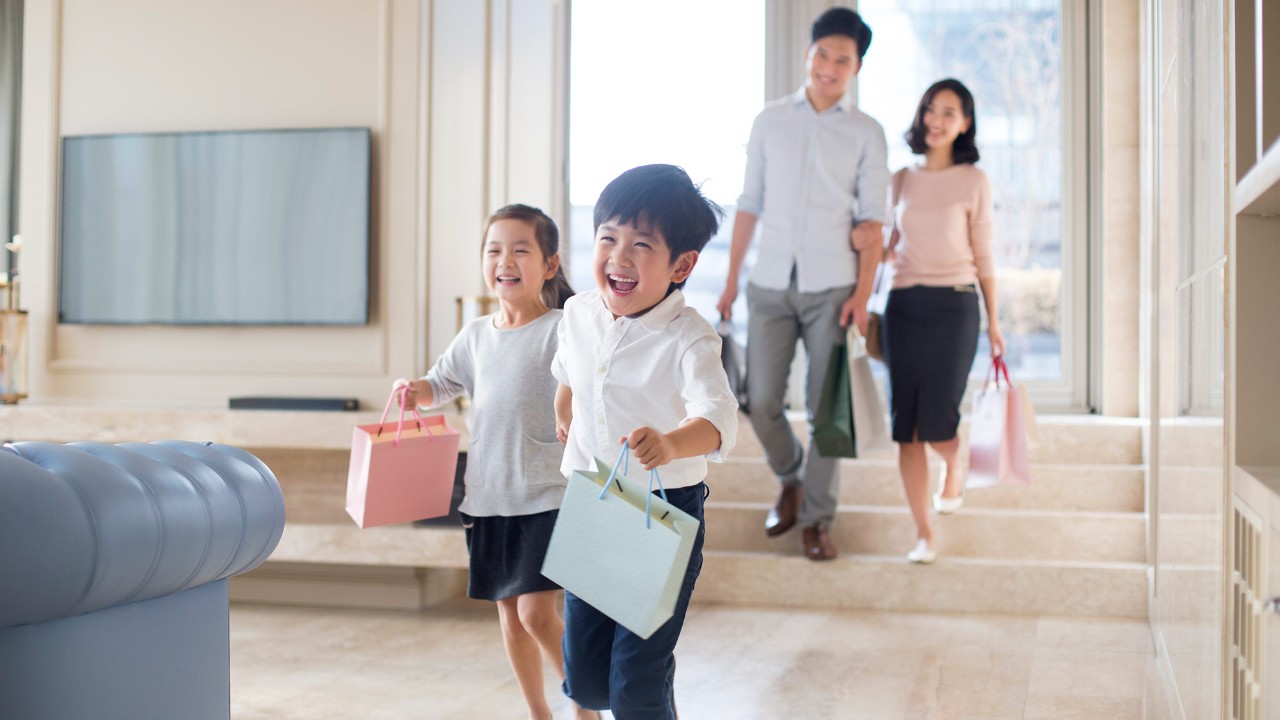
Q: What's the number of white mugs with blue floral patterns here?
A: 0